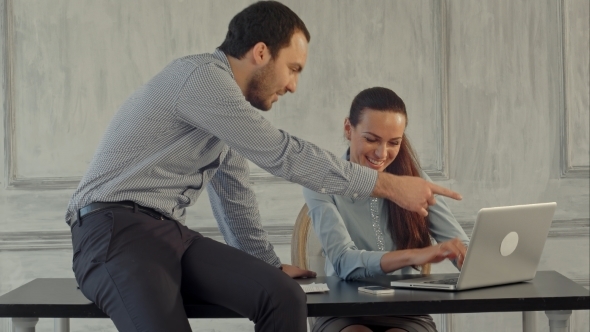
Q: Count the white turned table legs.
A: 4